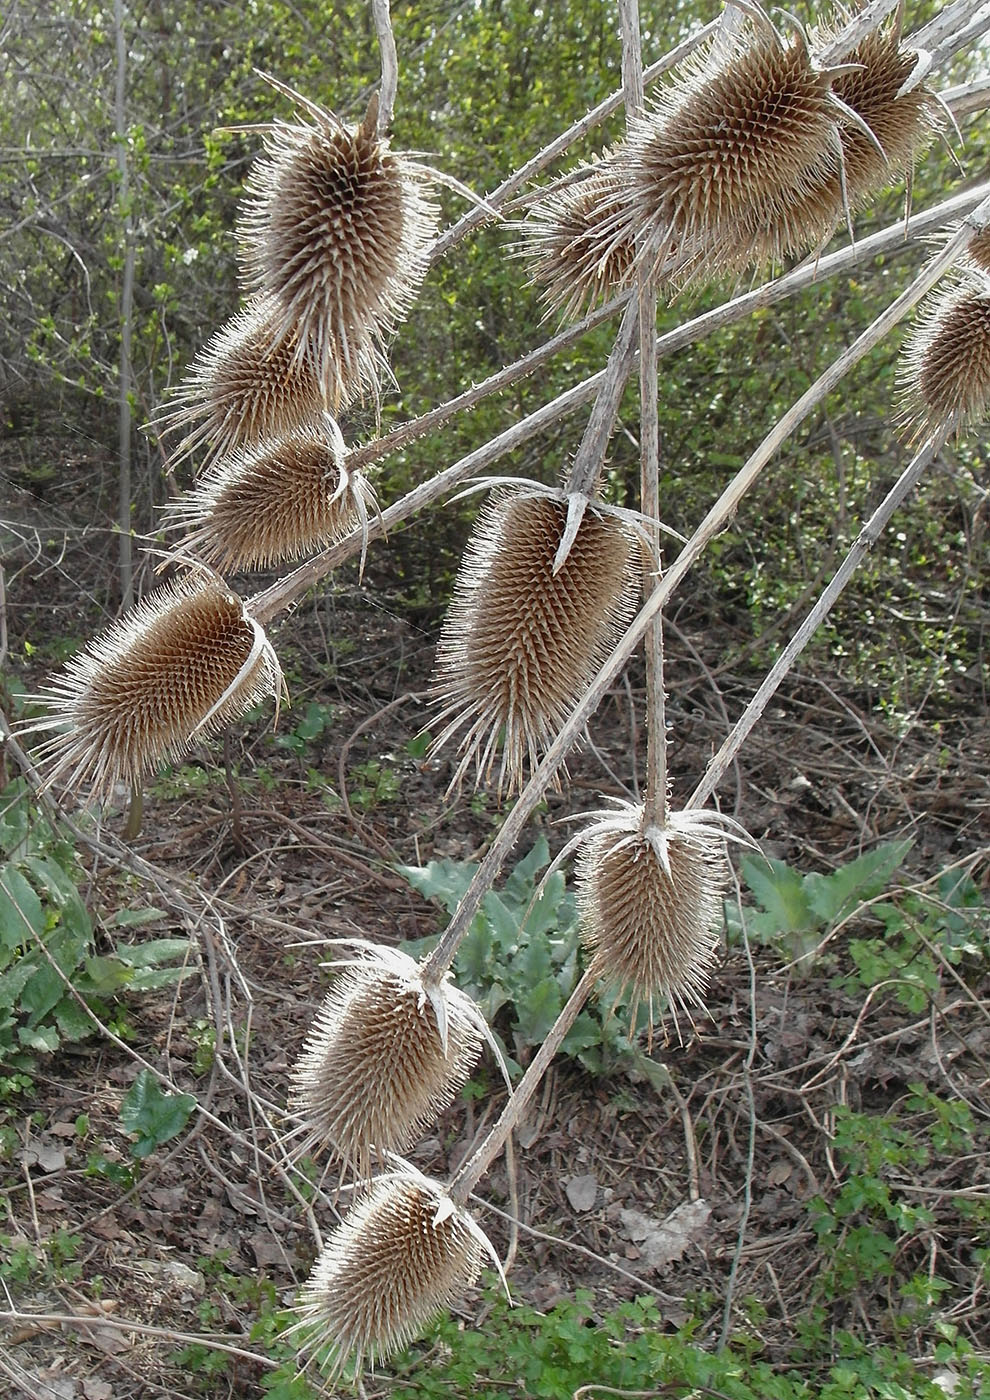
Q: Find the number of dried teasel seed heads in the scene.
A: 13